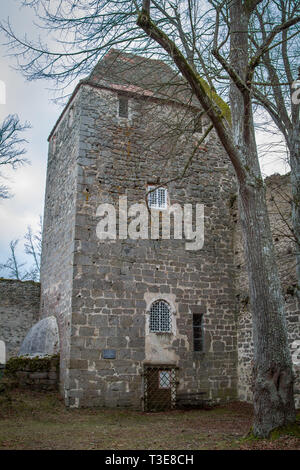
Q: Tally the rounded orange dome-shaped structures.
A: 0